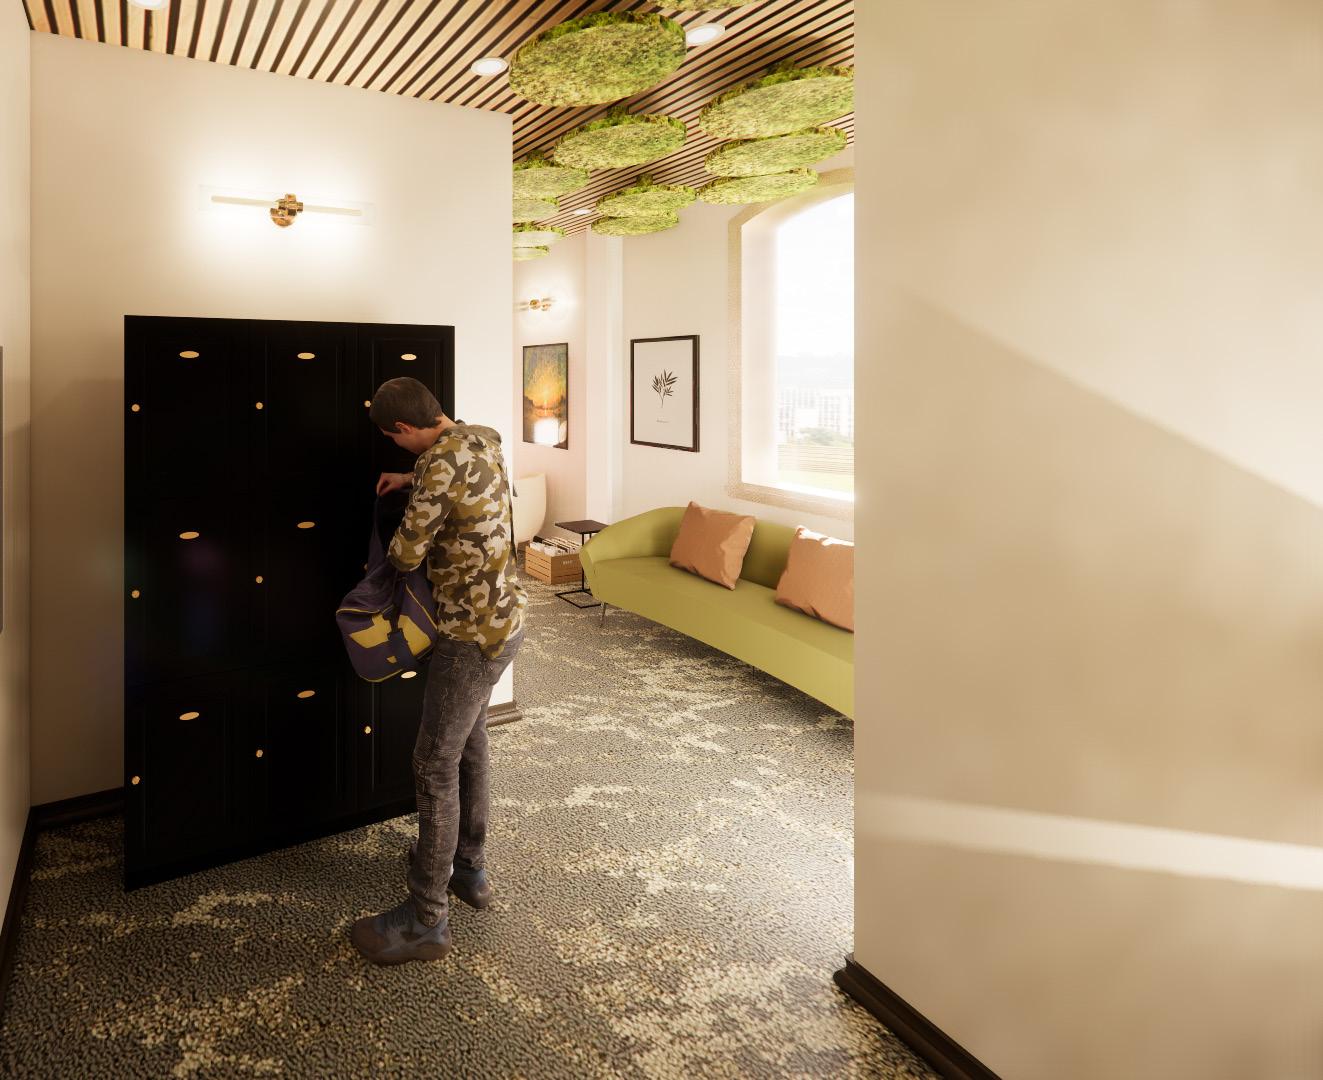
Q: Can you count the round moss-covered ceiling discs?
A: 12